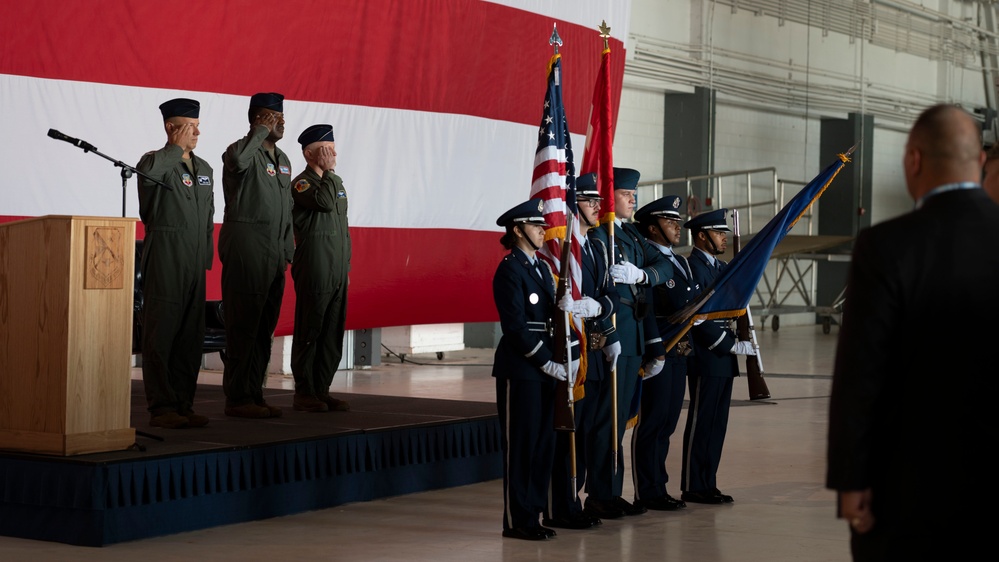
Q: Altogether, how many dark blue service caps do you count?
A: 4